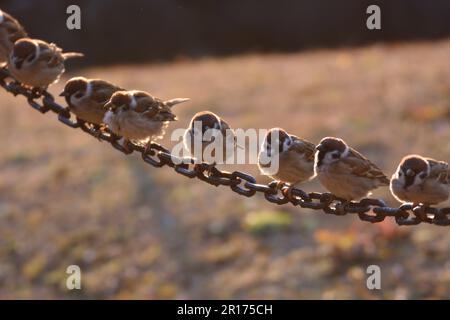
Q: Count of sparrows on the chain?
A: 8